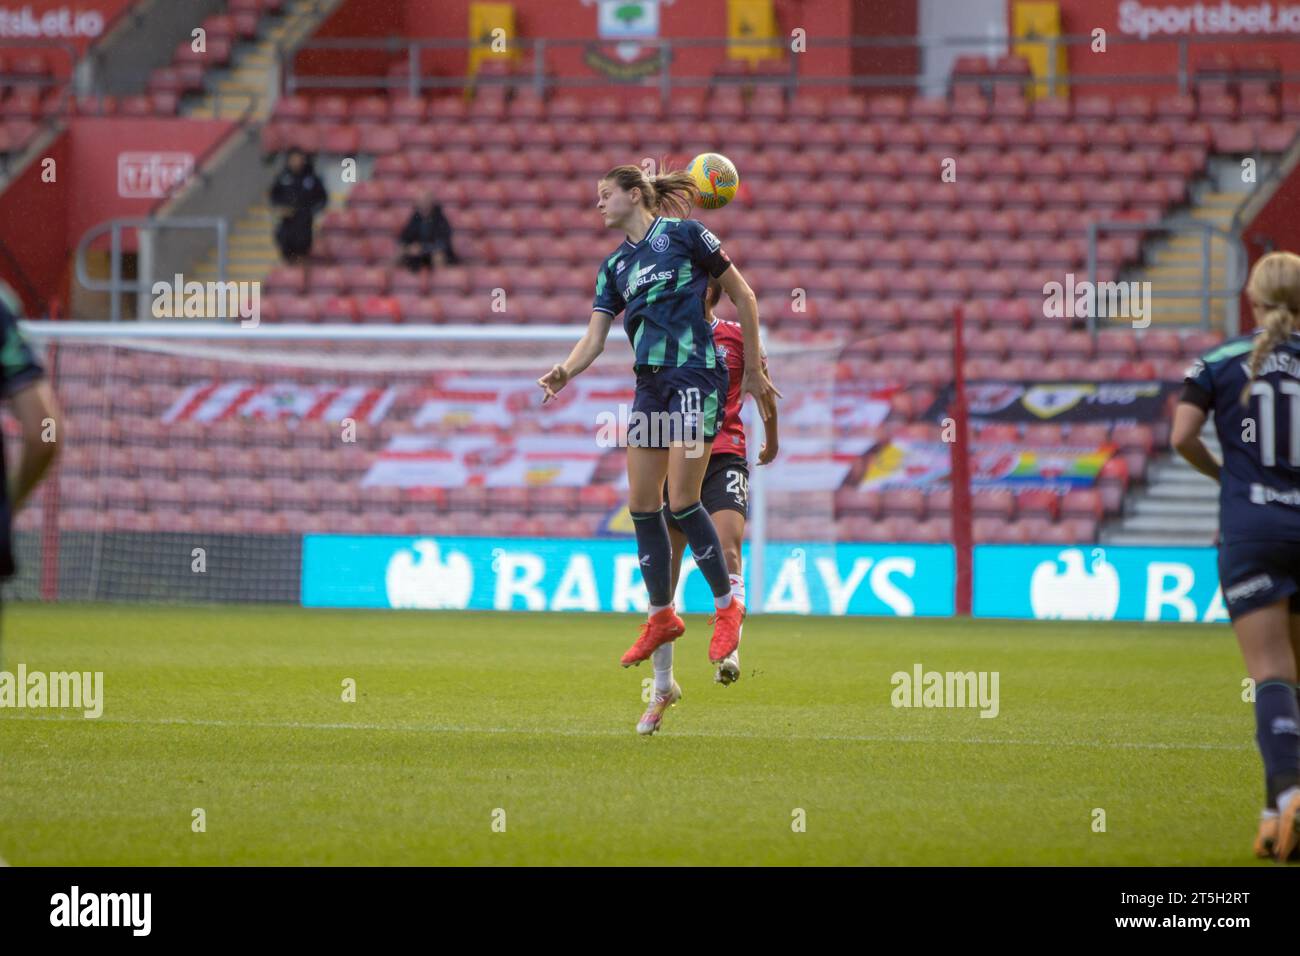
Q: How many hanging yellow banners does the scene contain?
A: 3